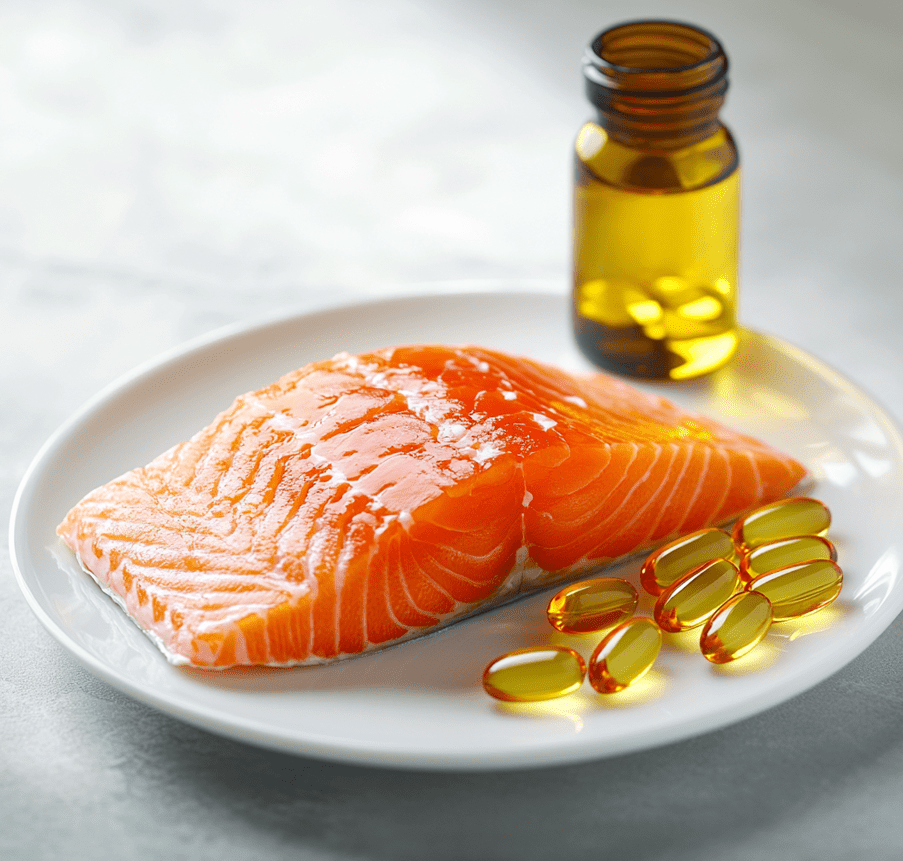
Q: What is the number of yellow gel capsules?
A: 9